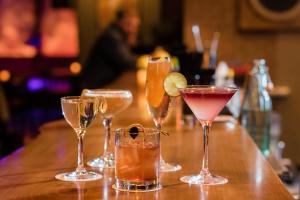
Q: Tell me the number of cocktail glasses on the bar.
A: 5